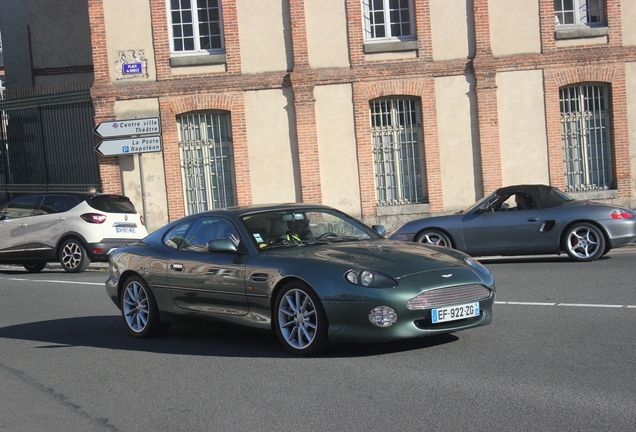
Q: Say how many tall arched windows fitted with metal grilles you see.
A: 3